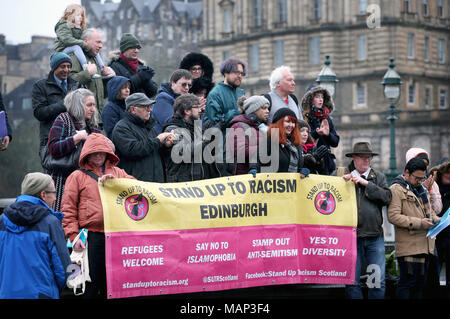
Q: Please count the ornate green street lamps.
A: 2